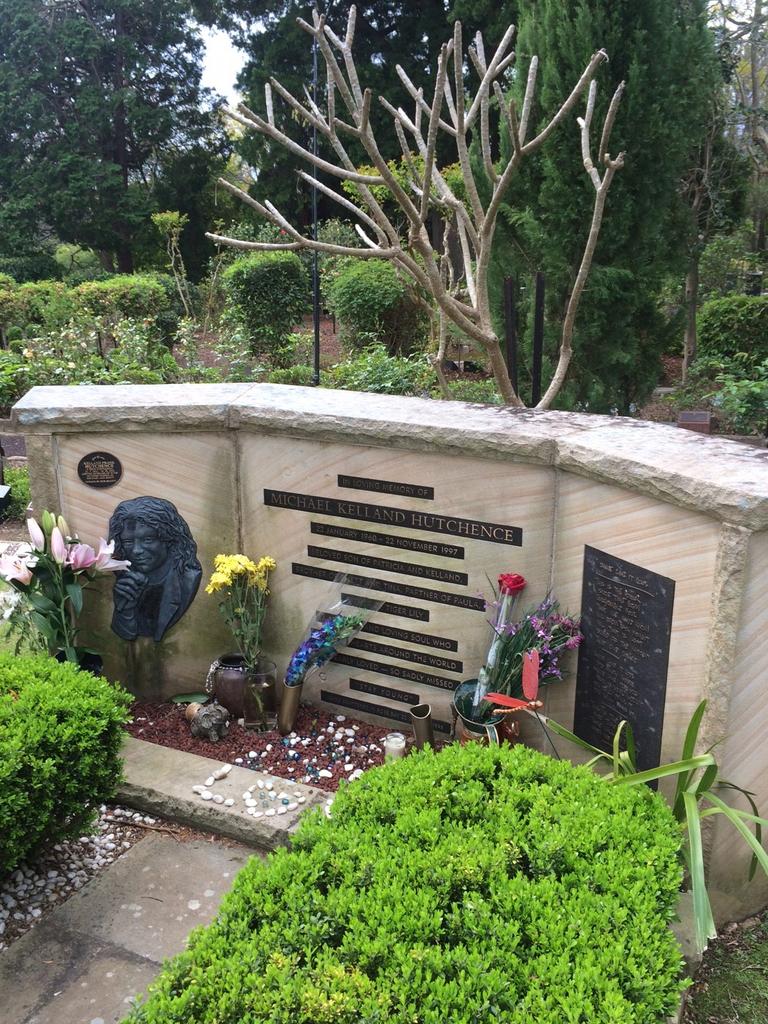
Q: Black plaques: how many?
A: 13